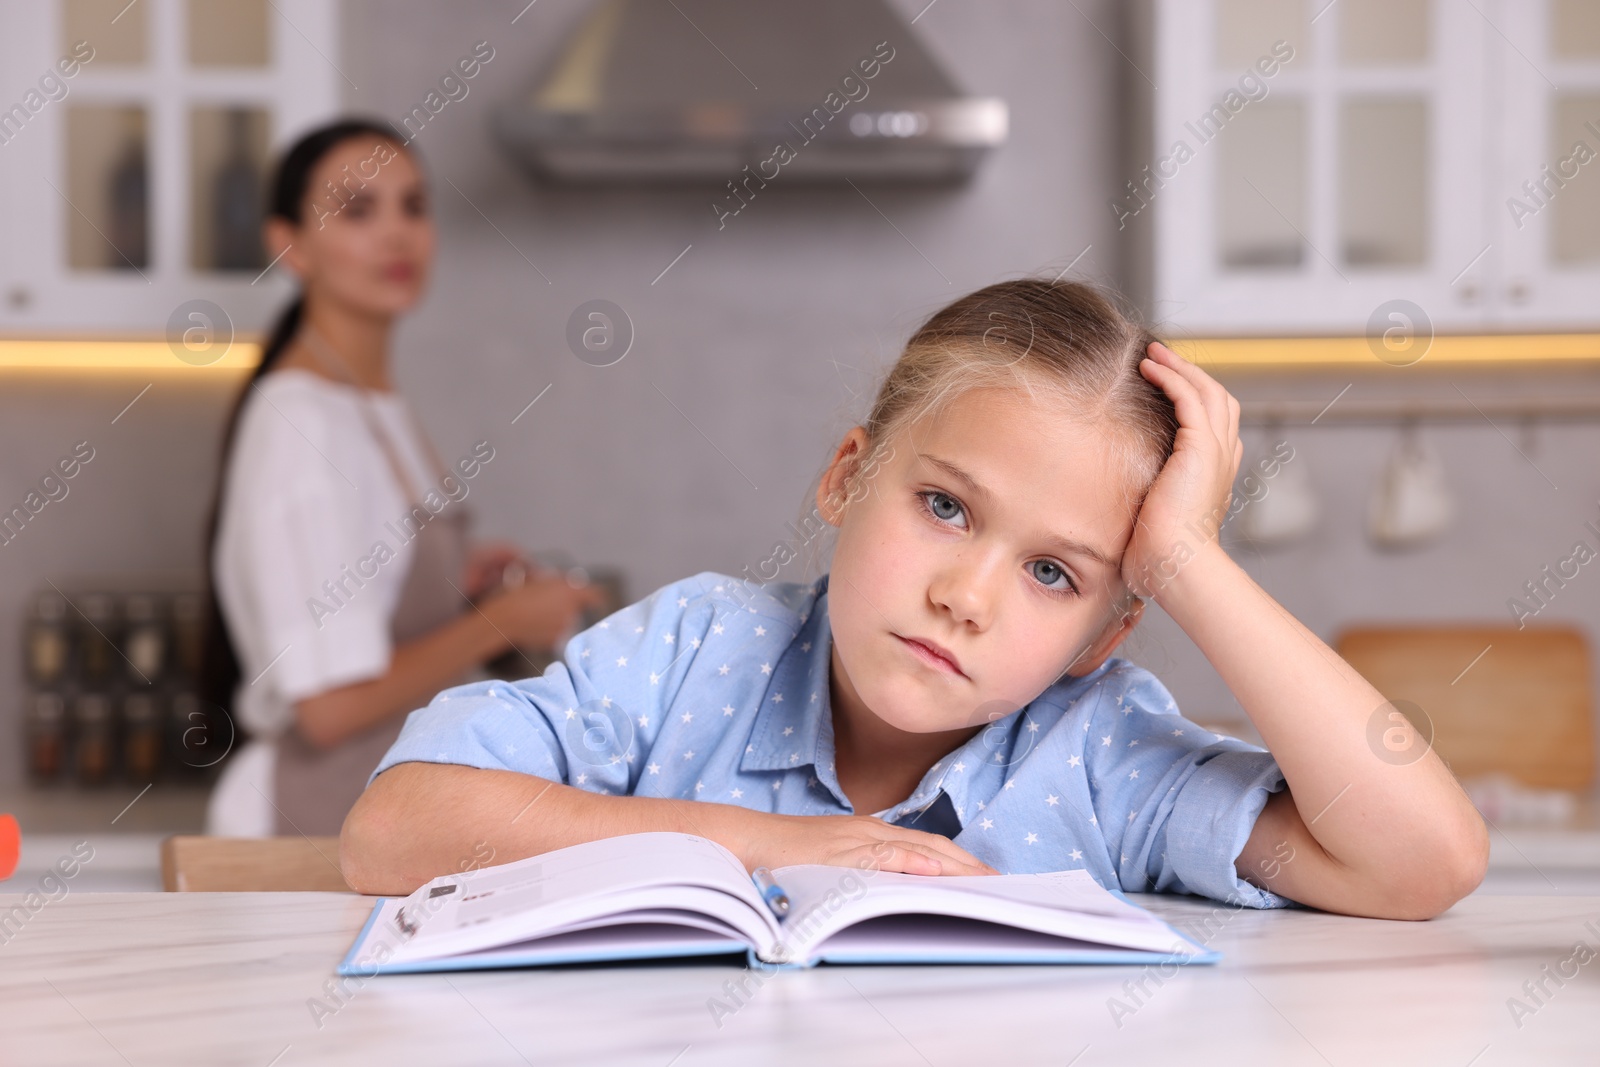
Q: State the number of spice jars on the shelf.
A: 8